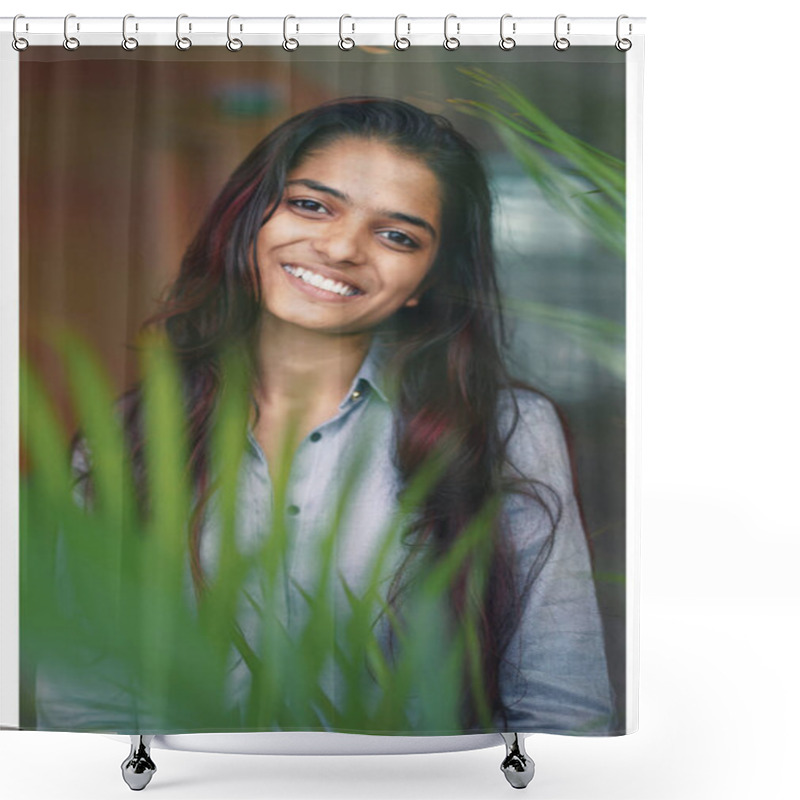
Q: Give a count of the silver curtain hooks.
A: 12